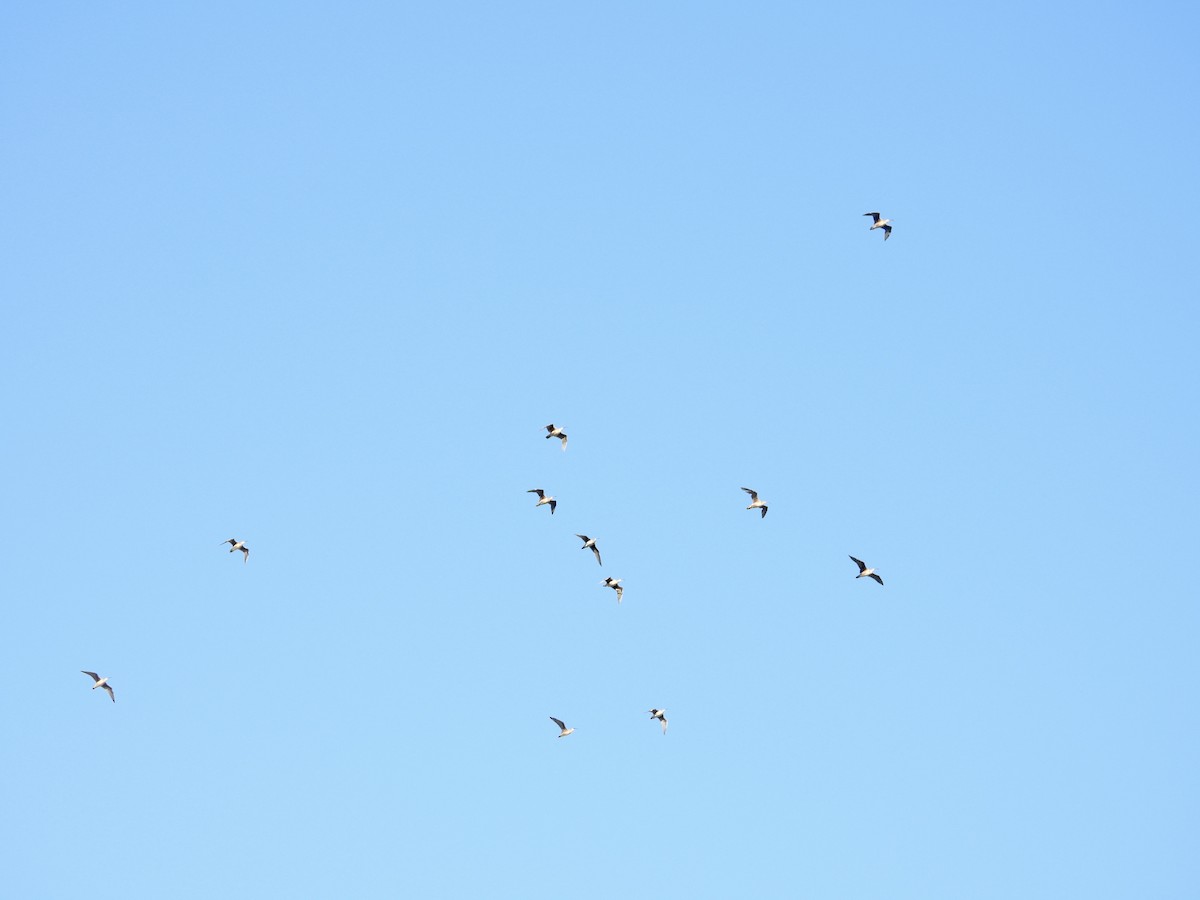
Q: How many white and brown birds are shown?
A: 11